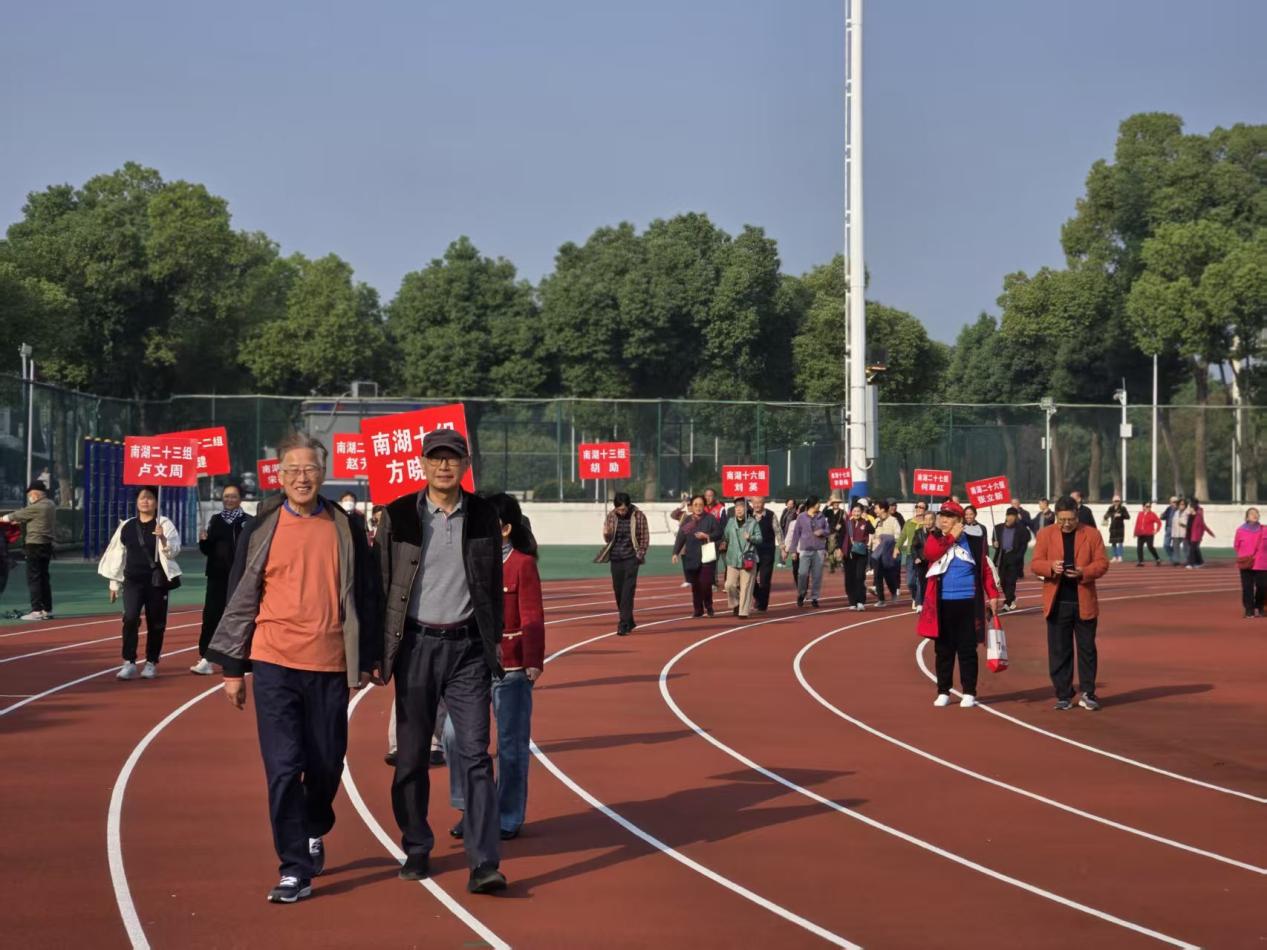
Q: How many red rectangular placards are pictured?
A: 10